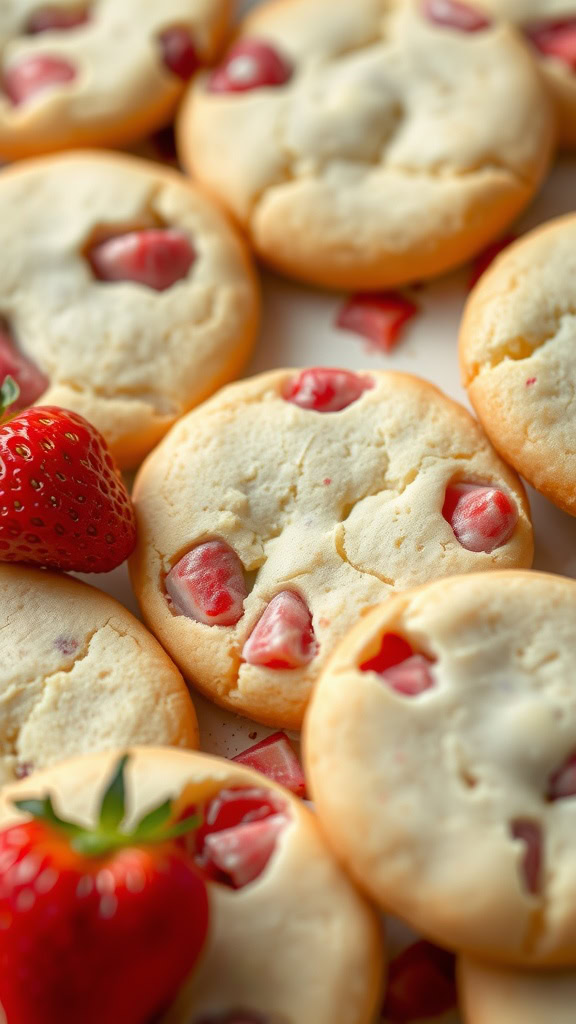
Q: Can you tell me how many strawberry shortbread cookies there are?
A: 10